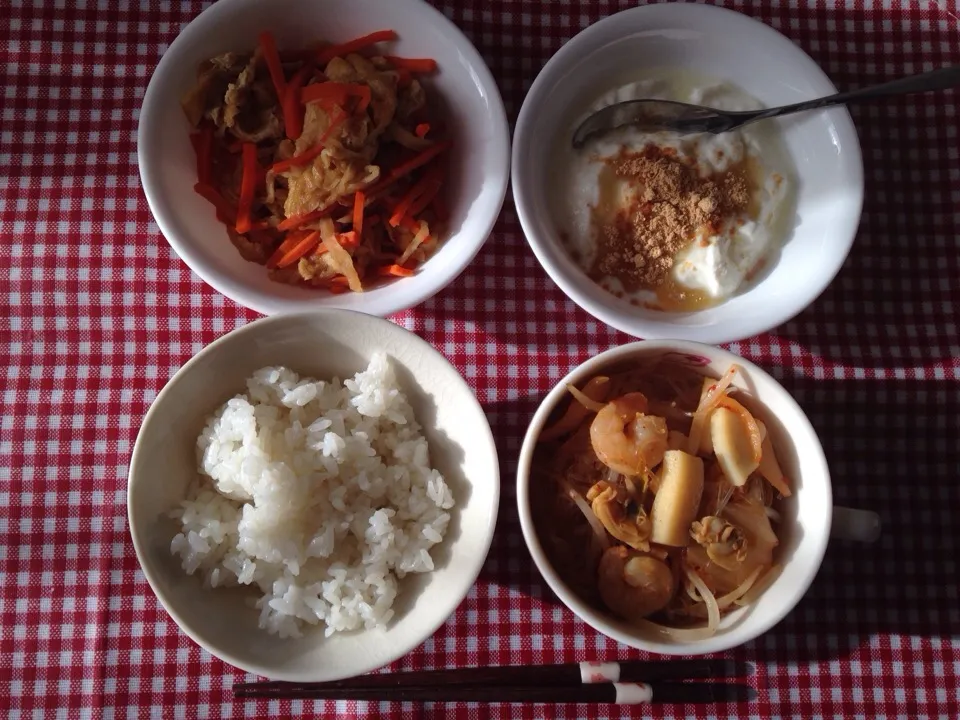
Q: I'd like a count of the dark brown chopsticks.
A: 2